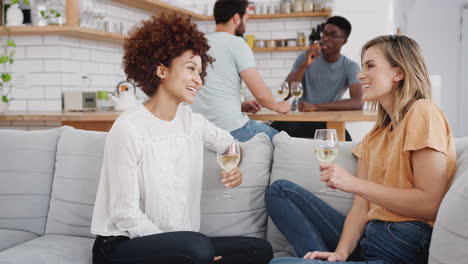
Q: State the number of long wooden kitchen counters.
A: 1